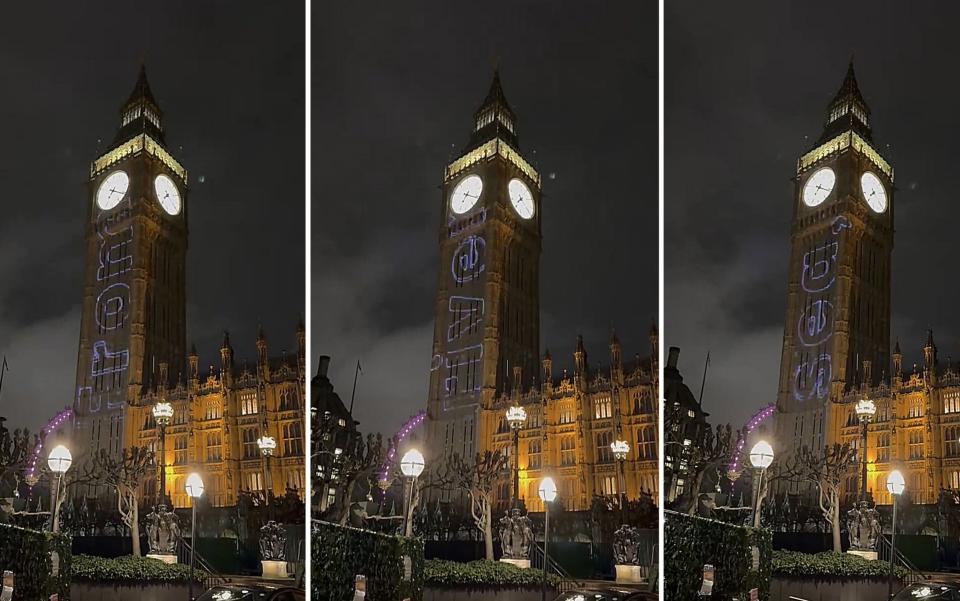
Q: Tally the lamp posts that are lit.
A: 11